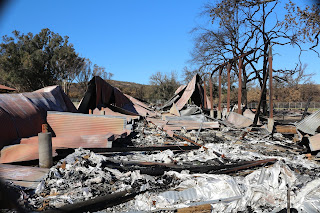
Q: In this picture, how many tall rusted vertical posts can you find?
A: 6